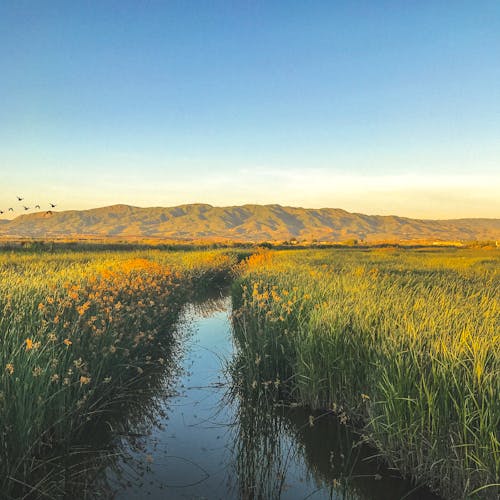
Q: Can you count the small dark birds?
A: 7